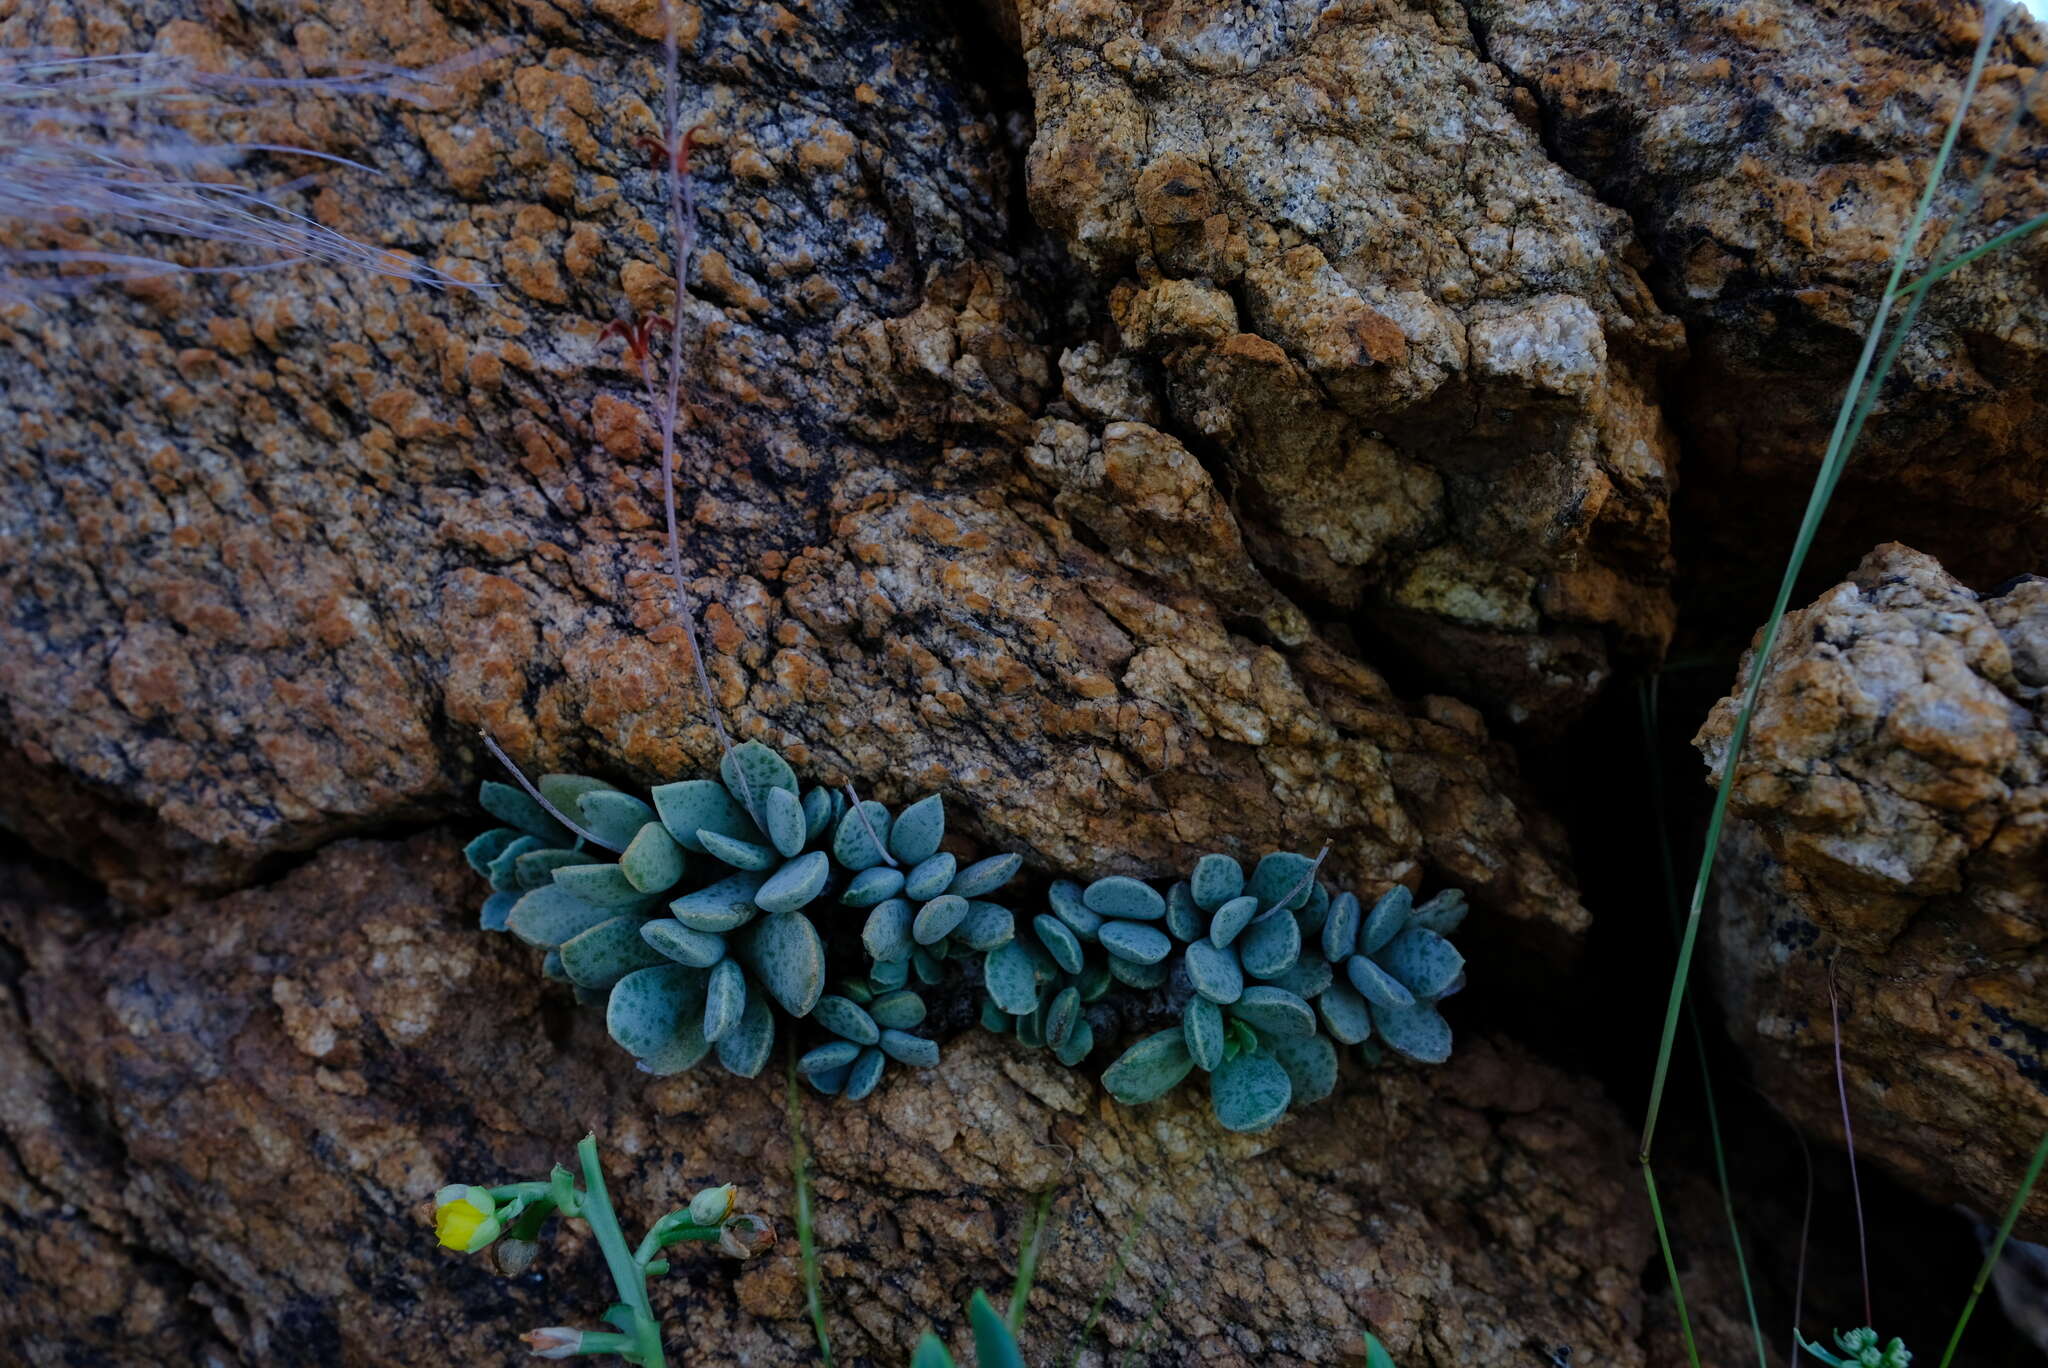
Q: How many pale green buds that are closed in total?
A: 1